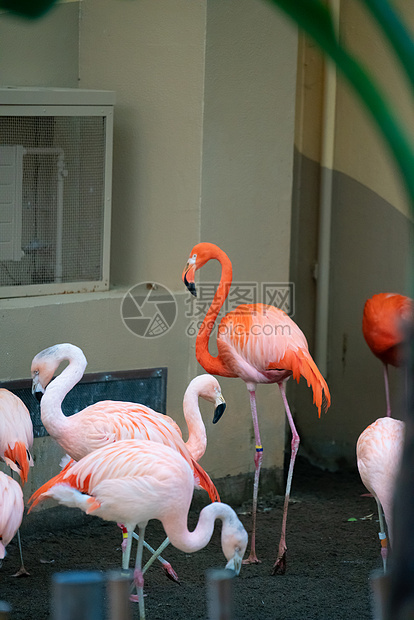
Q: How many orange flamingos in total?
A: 2